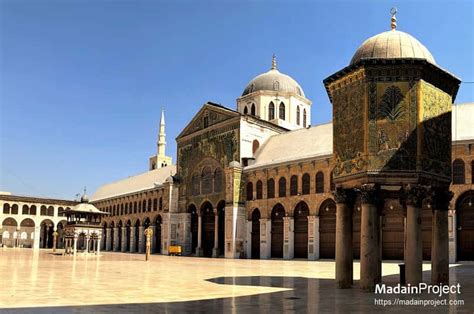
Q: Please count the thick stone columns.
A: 4